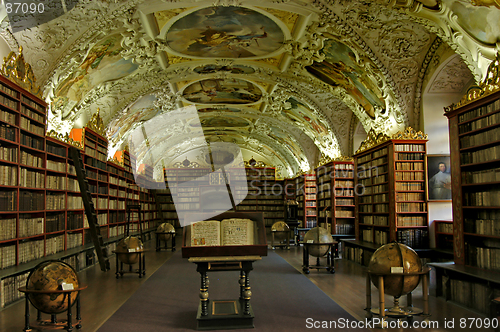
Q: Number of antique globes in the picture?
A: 6